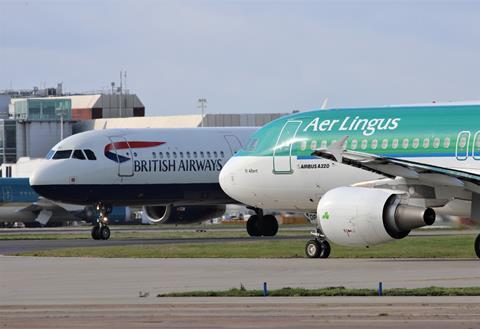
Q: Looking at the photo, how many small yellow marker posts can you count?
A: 0